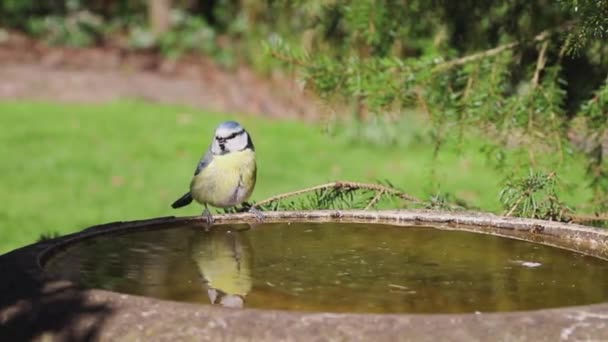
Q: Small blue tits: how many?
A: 1